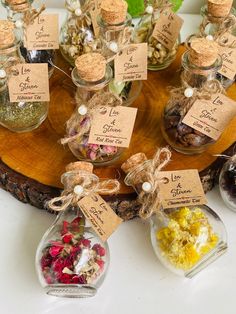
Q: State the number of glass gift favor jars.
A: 11